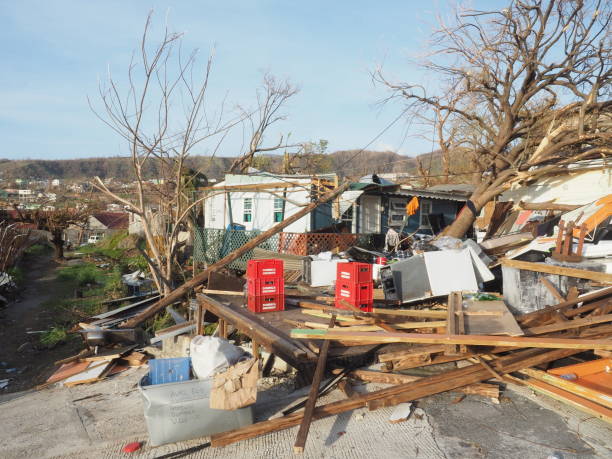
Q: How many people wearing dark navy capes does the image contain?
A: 0